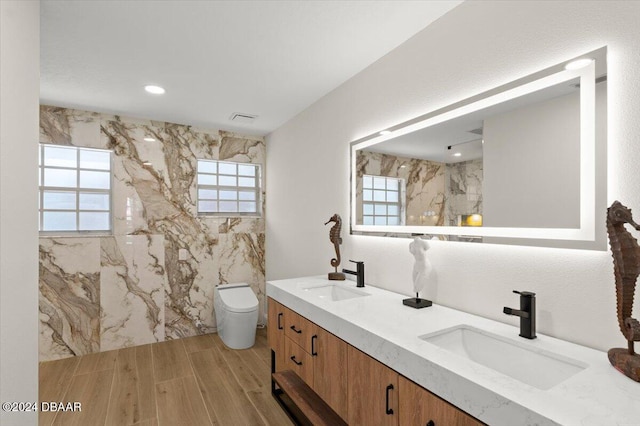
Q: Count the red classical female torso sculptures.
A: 0